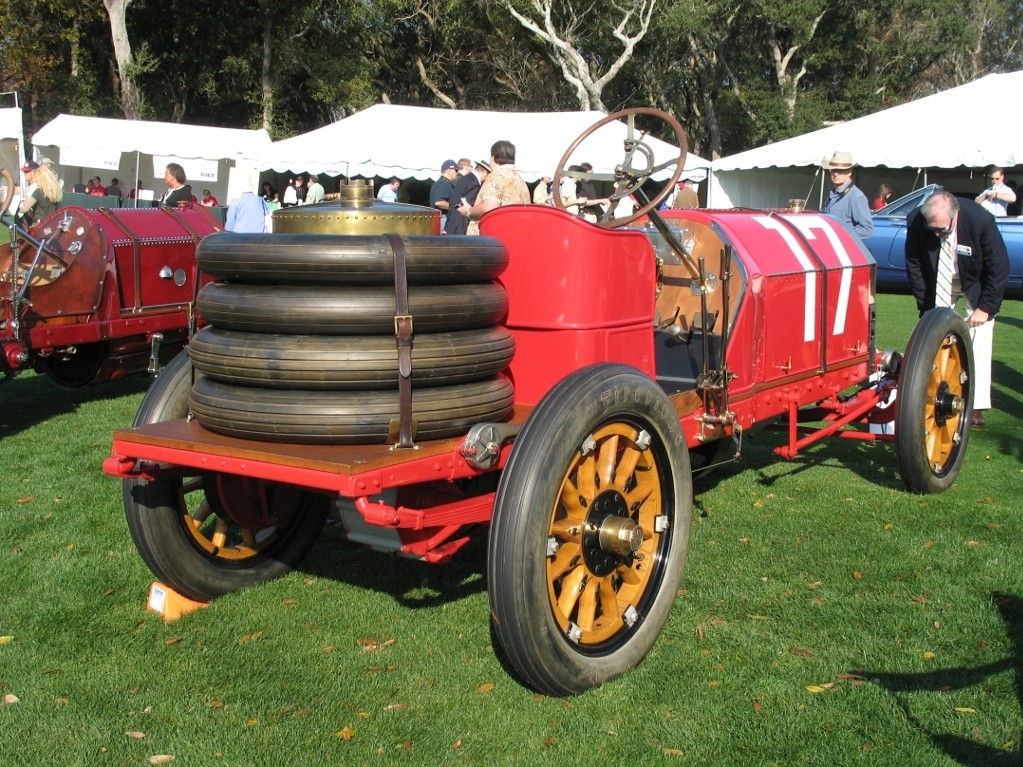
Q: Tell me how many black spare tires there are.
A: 4